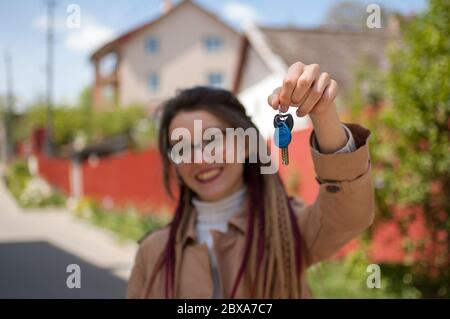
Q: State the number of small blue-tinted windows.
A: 4